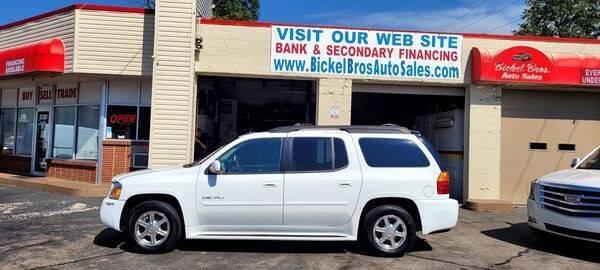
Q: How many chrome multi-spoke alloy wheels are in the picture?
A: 2